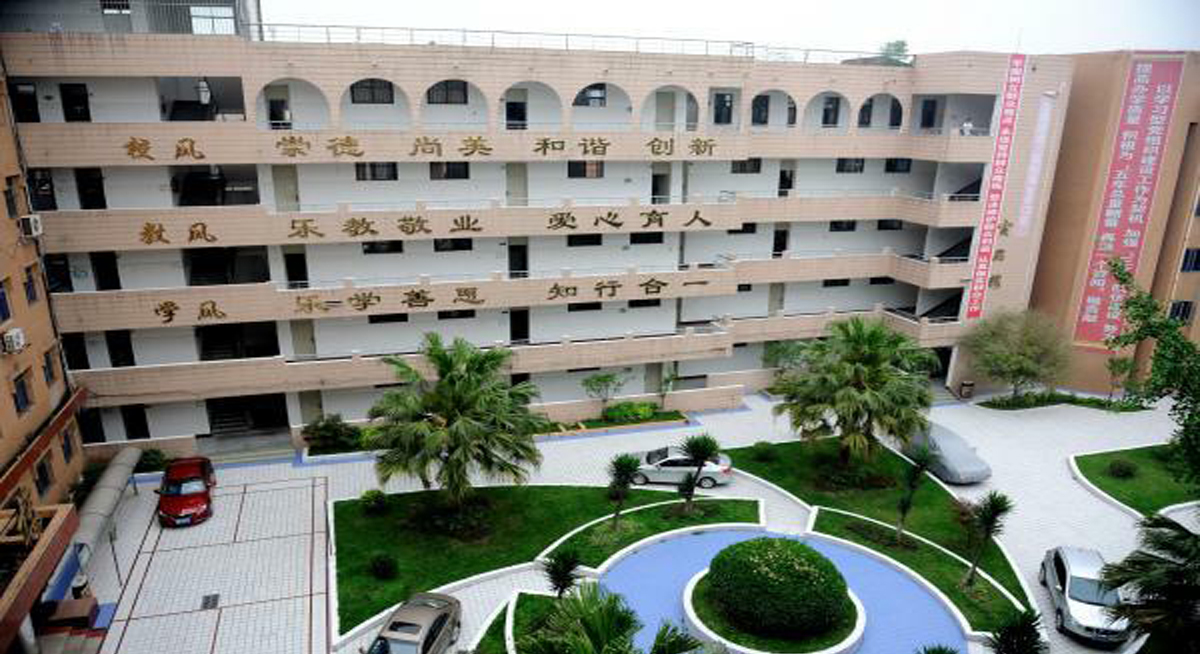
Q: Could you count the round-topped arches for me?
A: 9